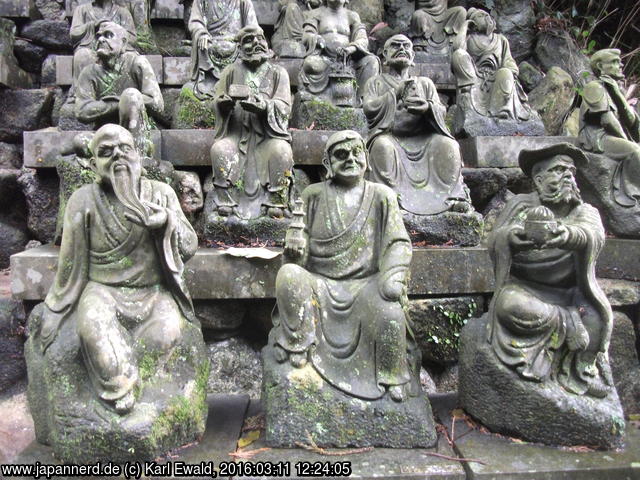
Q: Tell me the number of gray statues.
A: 13